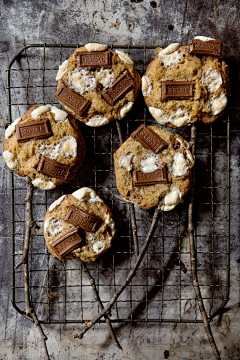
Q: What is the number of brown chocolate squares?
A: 11